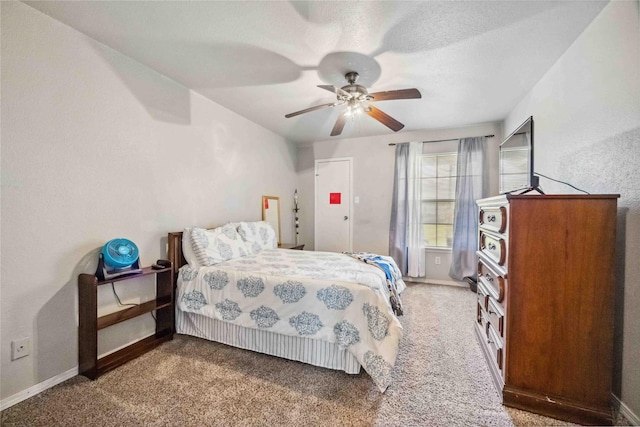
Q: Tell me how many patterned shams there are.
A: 2